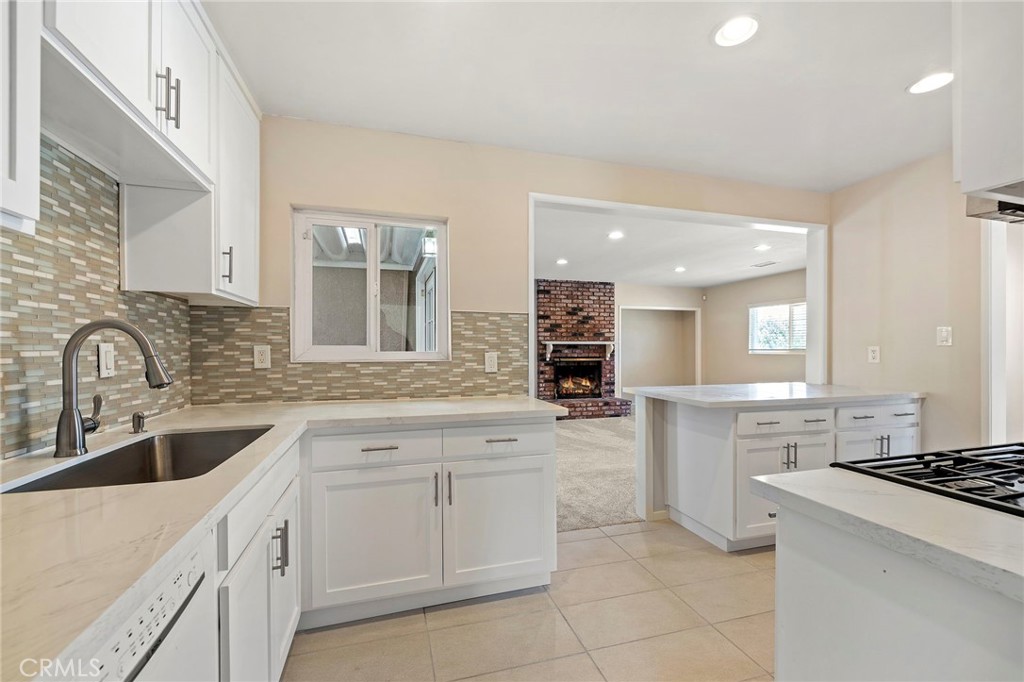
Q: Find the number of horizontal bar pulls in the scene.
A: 6